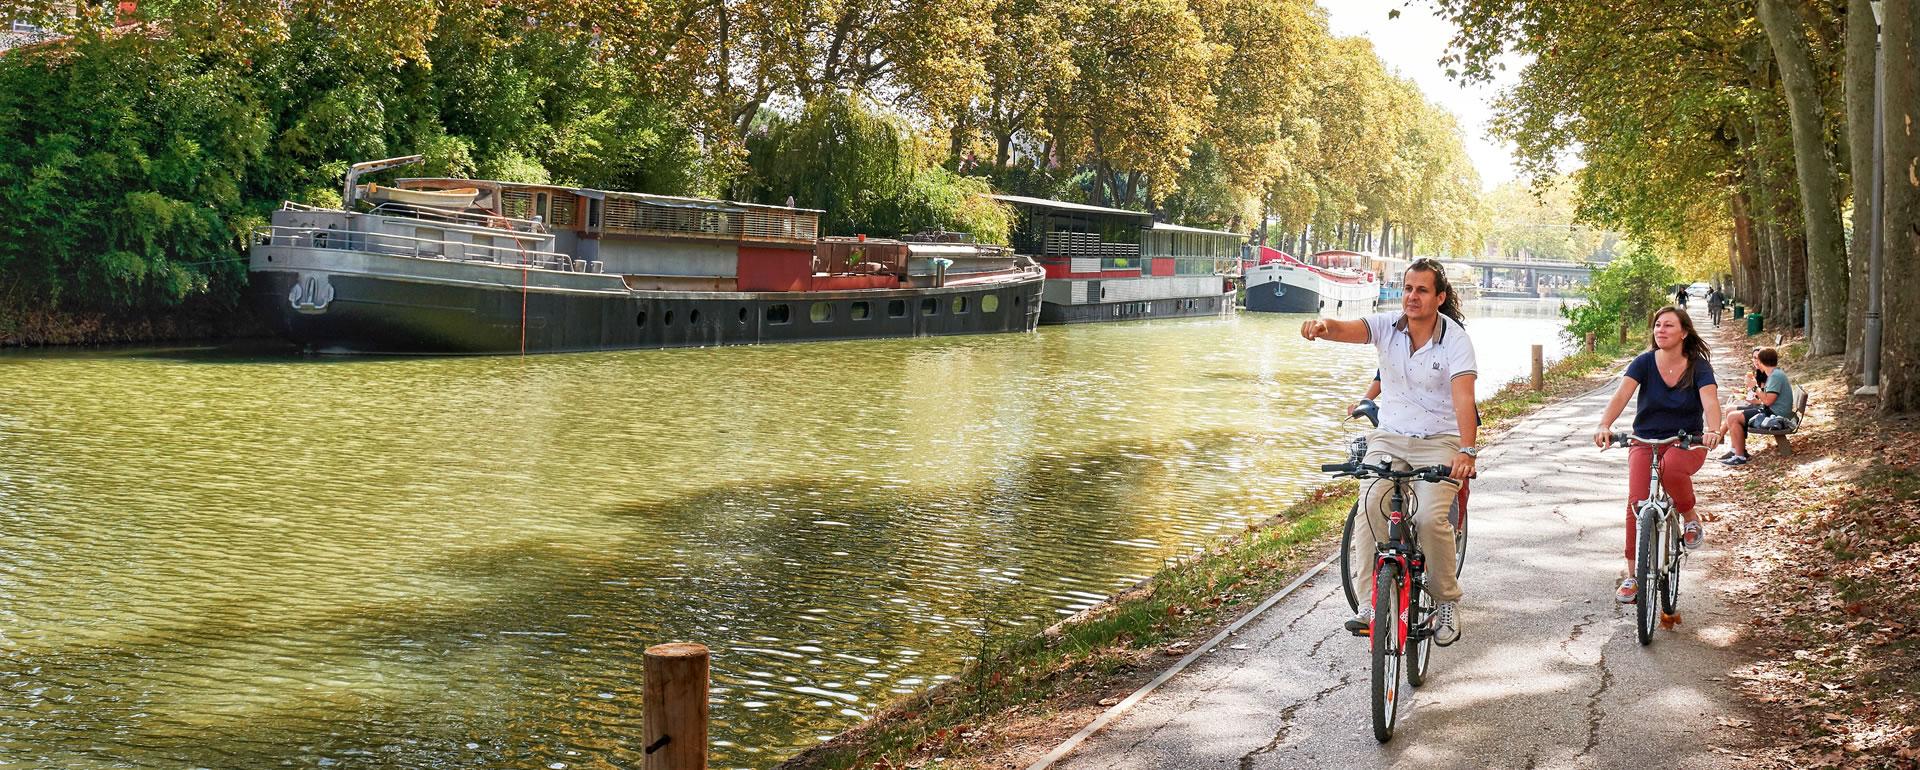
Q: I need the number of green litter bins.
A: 2